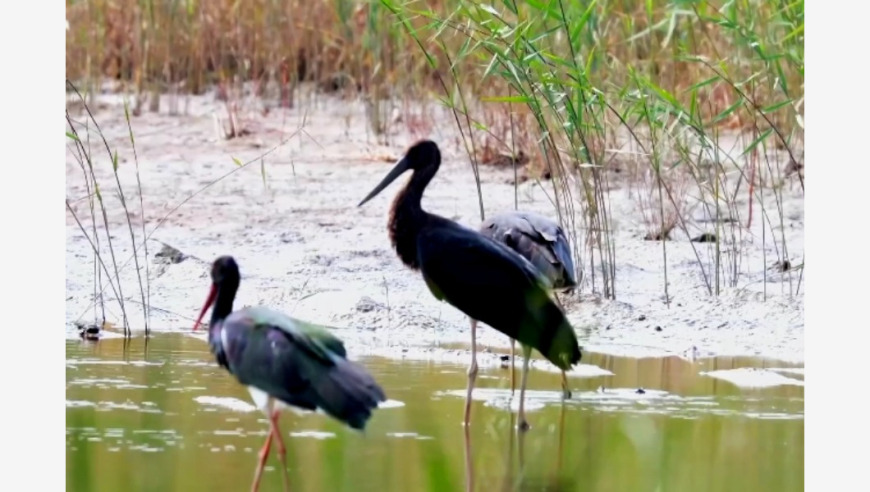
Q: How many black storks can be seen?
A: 2